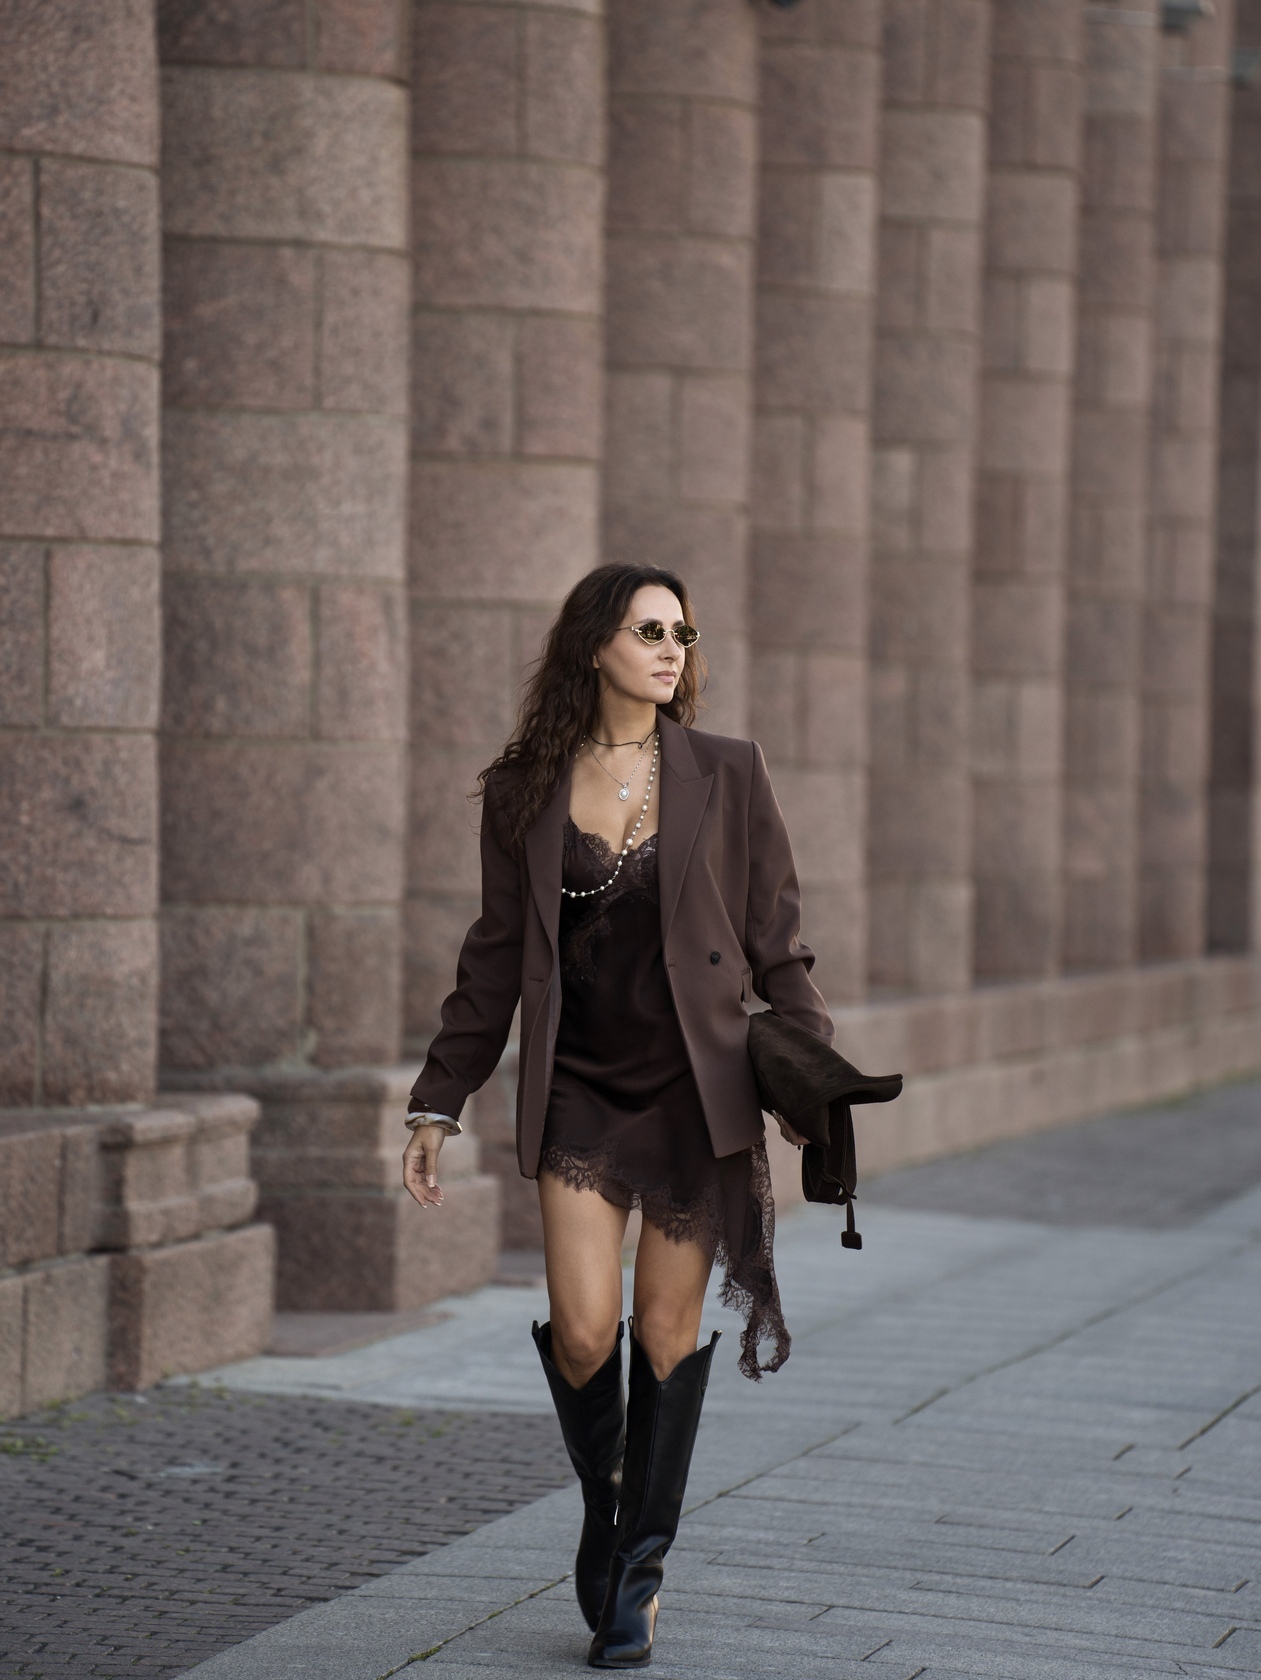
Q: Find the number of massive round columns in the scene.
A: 9